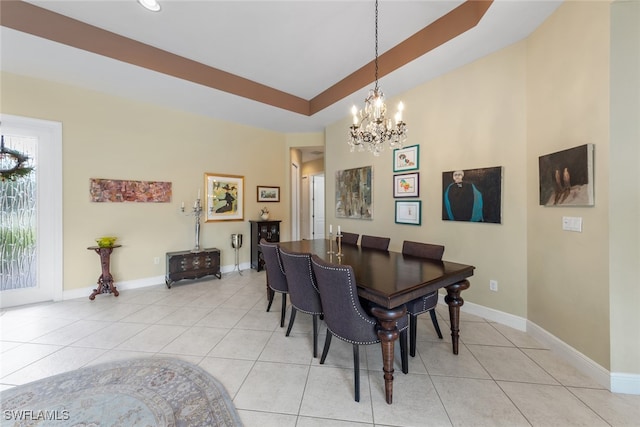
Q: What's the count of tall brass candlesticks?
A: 2